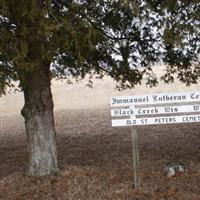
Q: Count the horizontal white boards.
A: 3